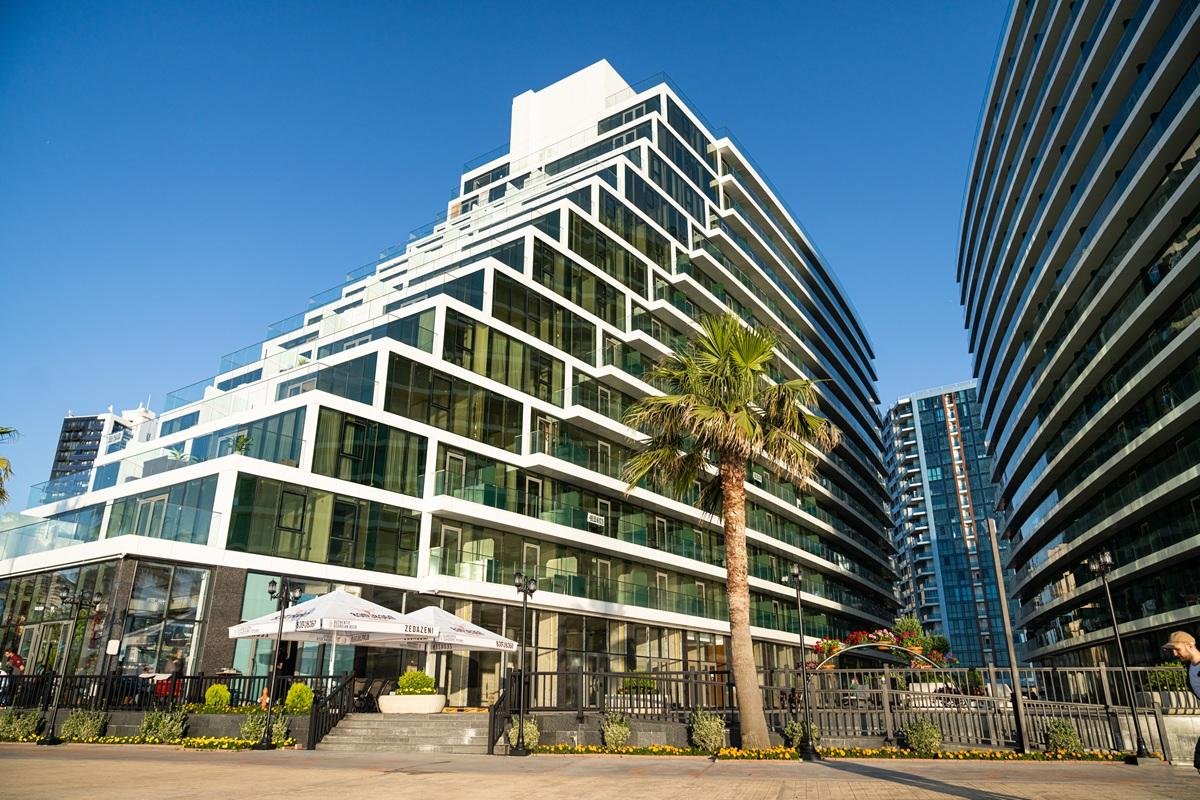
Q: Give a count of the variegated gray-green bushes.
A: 10